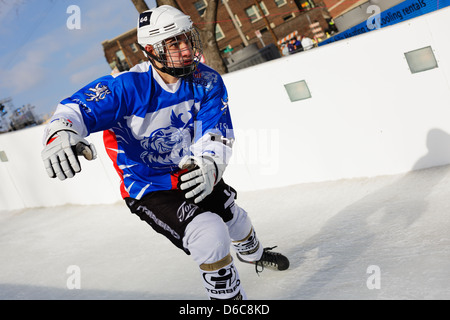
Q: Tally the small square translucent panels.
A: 3